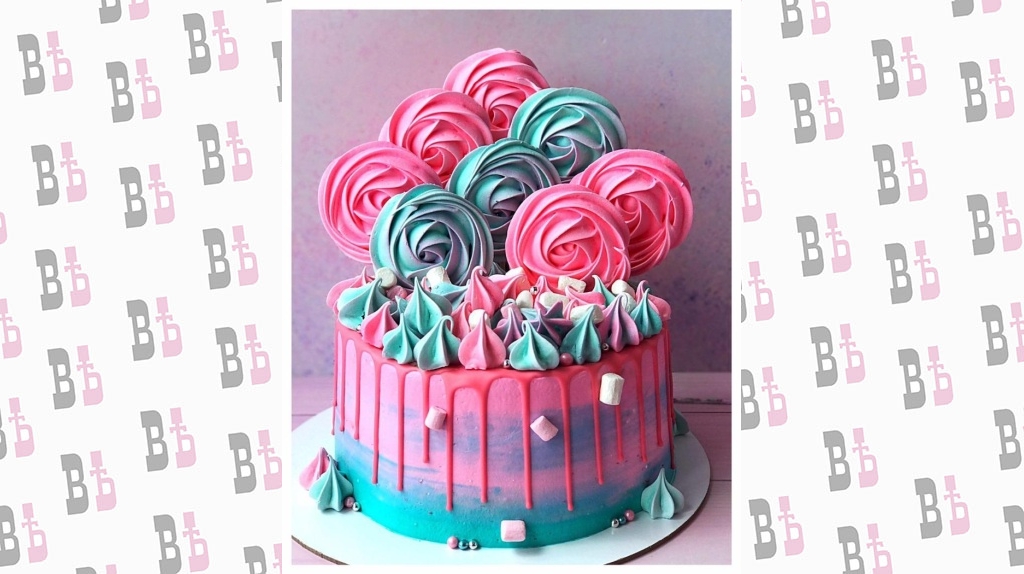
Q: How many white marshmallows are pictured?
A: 11